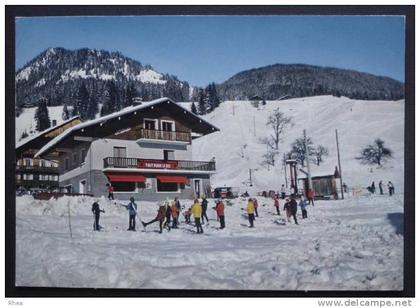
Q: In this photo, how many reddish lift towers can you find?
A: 1